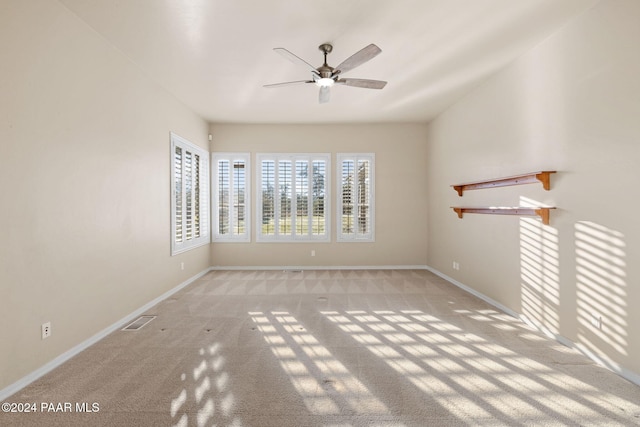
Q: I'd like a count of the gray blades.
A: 5